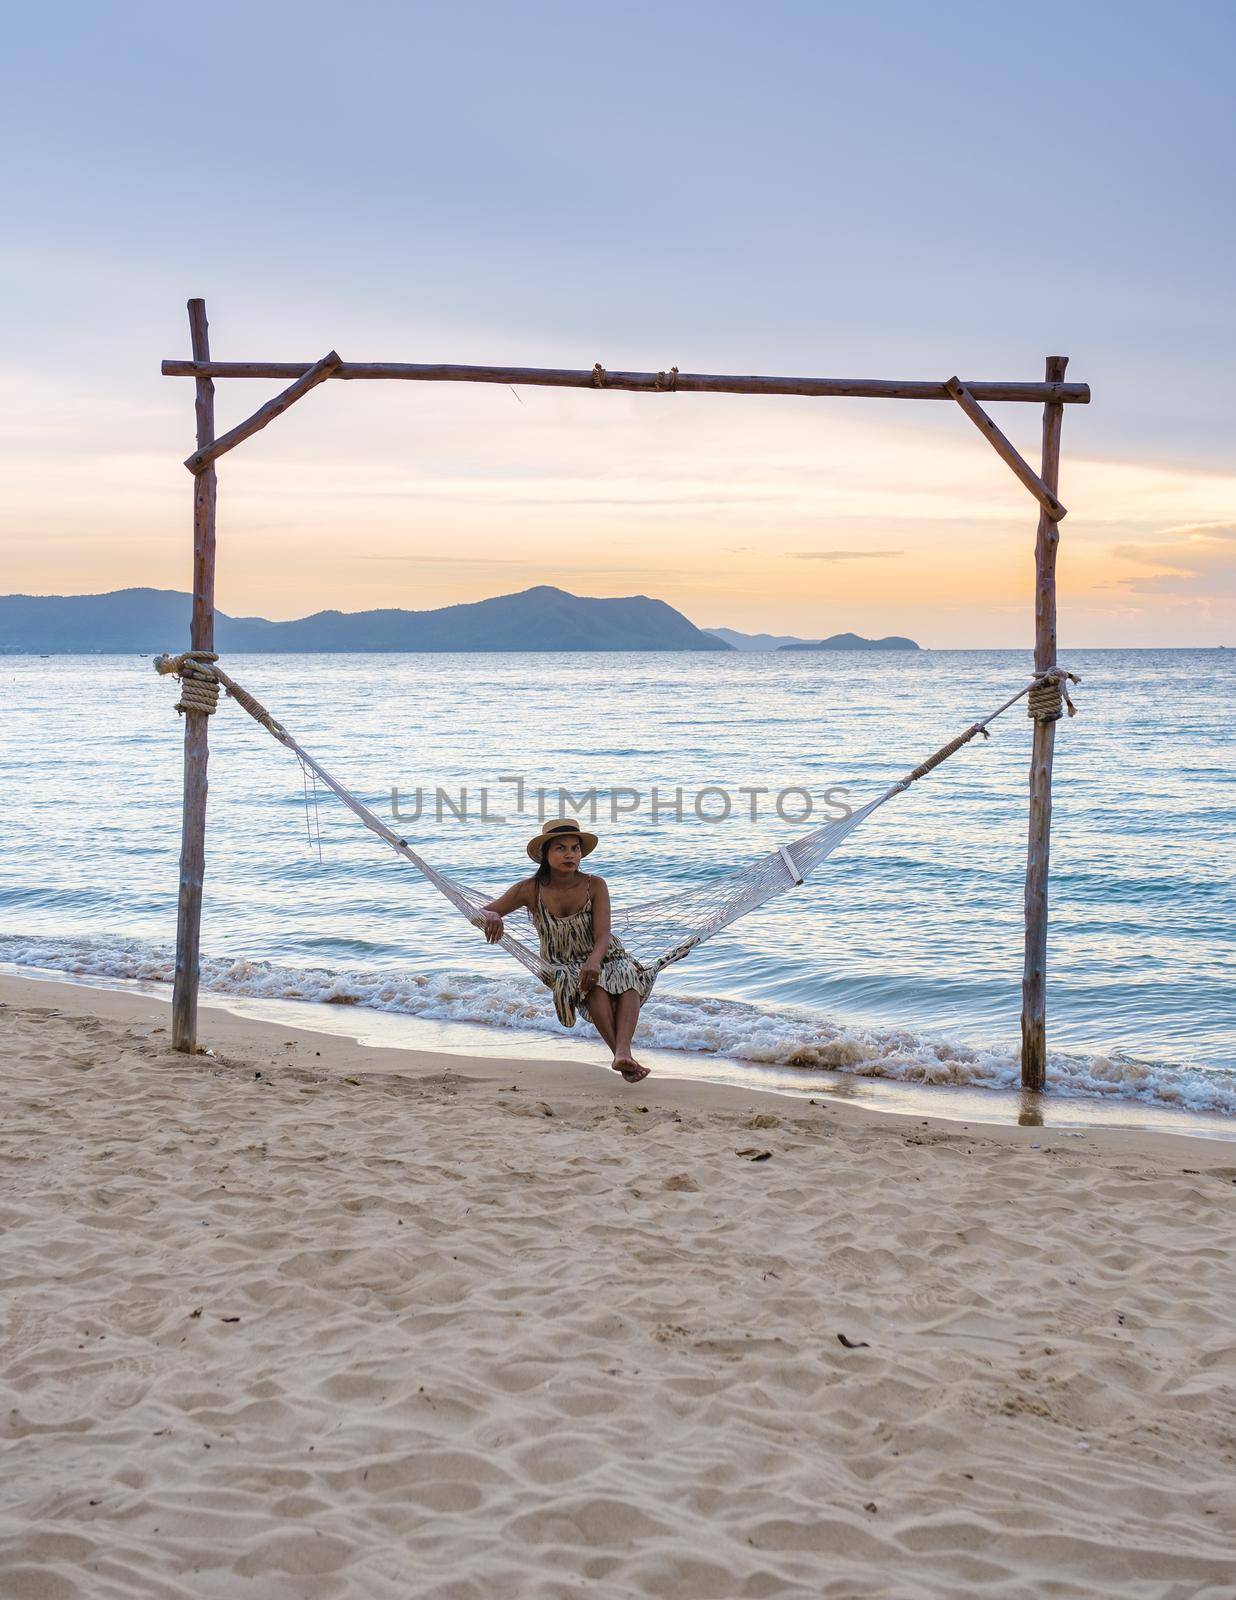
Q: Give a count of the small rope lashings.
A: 2